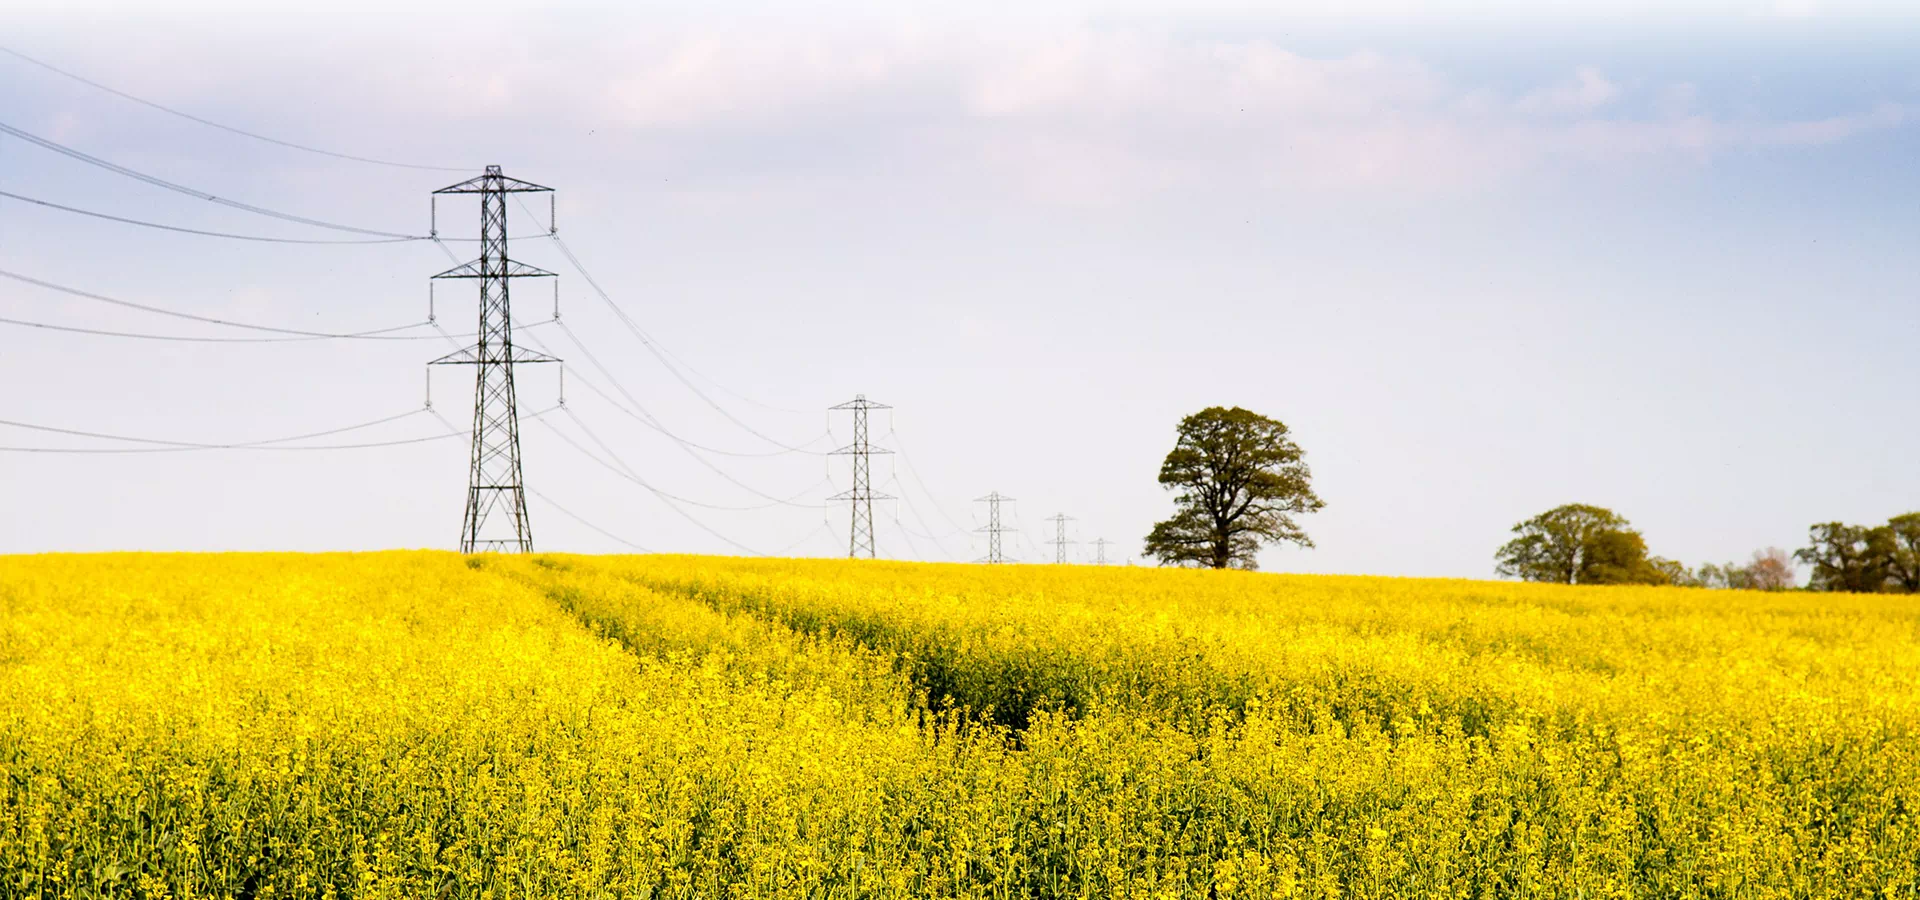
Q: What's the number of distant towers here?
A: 4